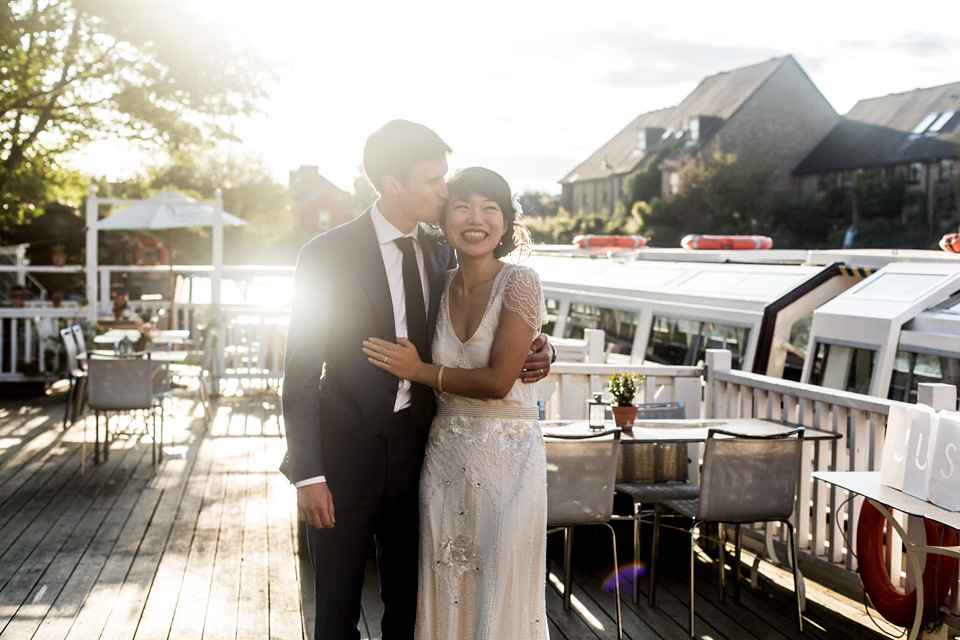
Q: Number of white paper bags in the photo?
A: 3